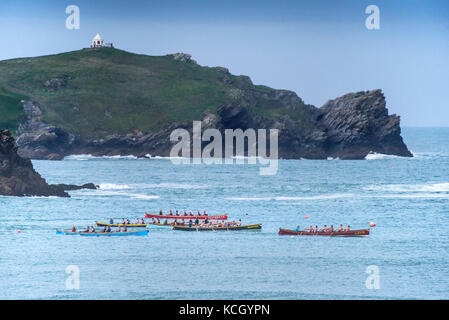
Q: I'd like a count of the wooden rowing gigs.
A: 6